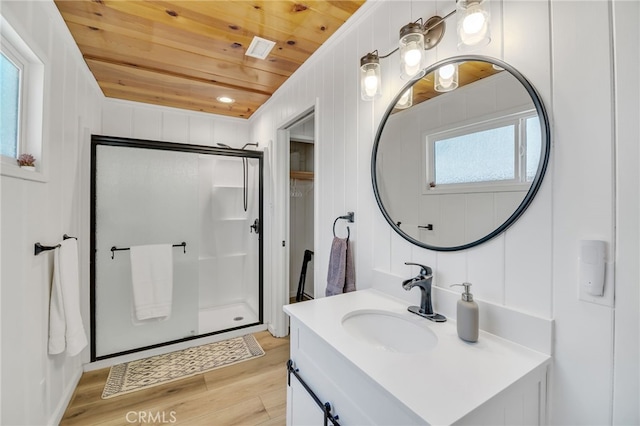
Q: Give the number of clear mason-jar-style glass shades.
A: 3